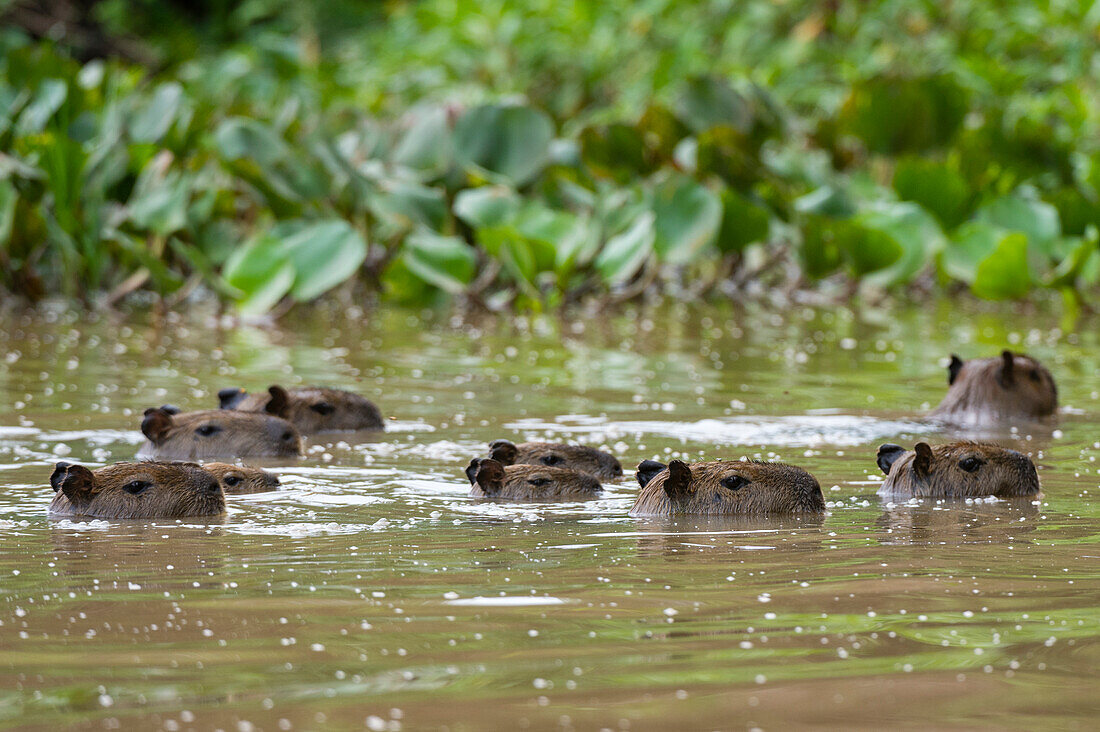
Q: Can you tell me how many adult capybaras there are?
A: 6